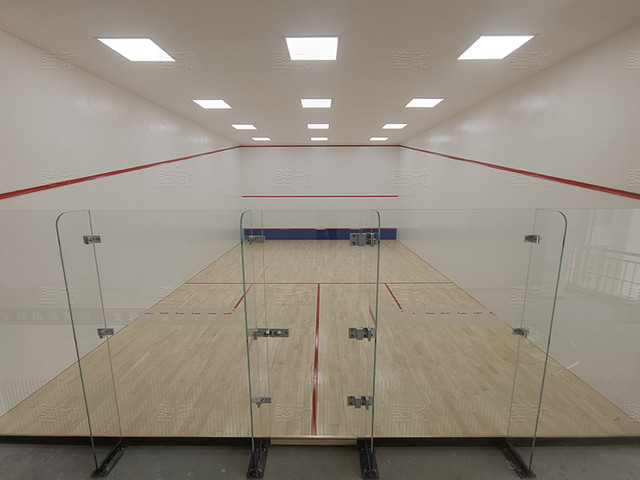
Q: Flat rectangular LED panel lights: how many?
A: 12